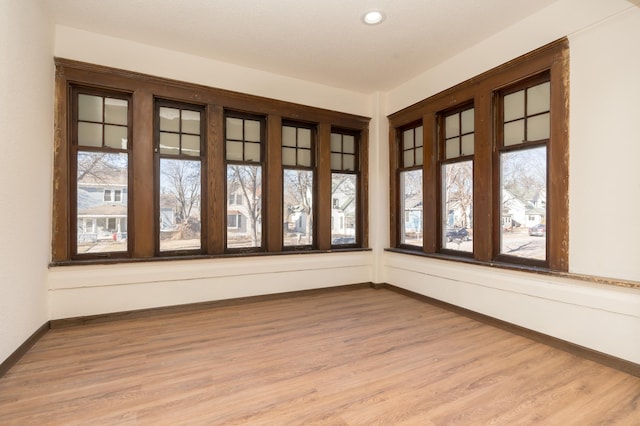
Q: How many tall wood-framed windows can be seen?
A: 8